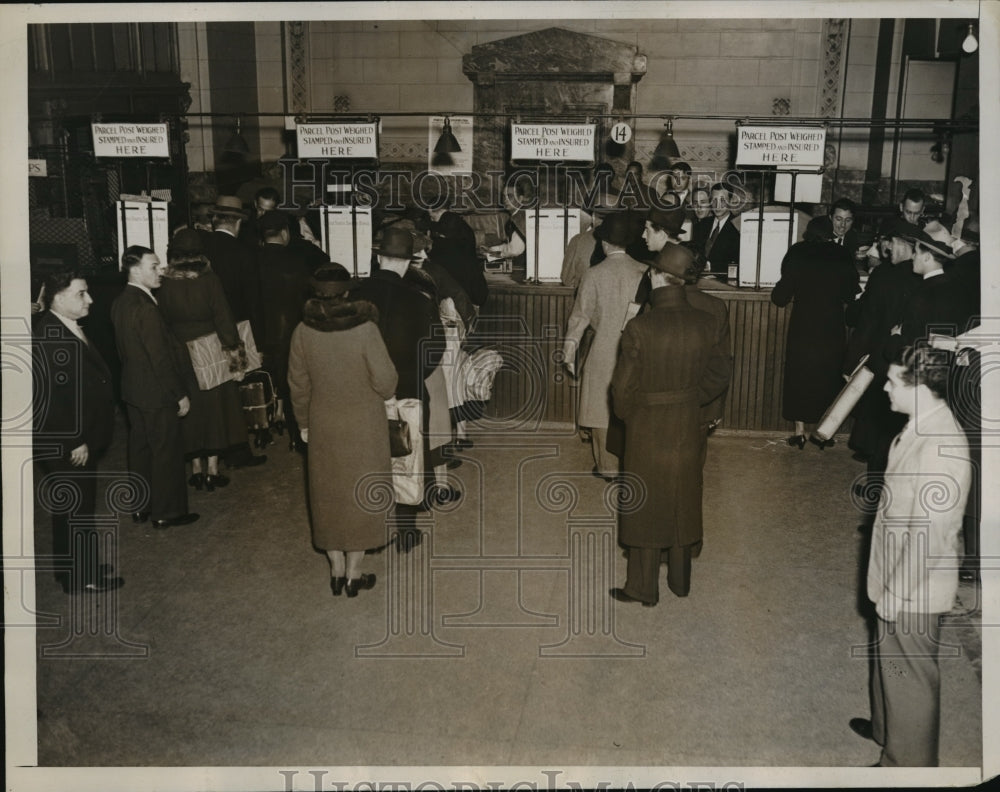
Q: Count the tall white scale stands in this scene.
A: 4